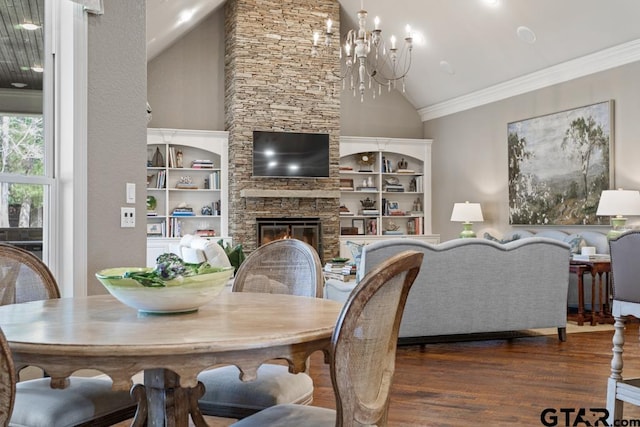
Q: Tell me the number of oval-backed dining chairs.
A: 4